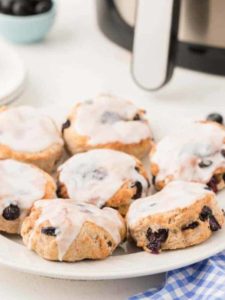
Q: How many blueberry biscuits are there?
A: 7